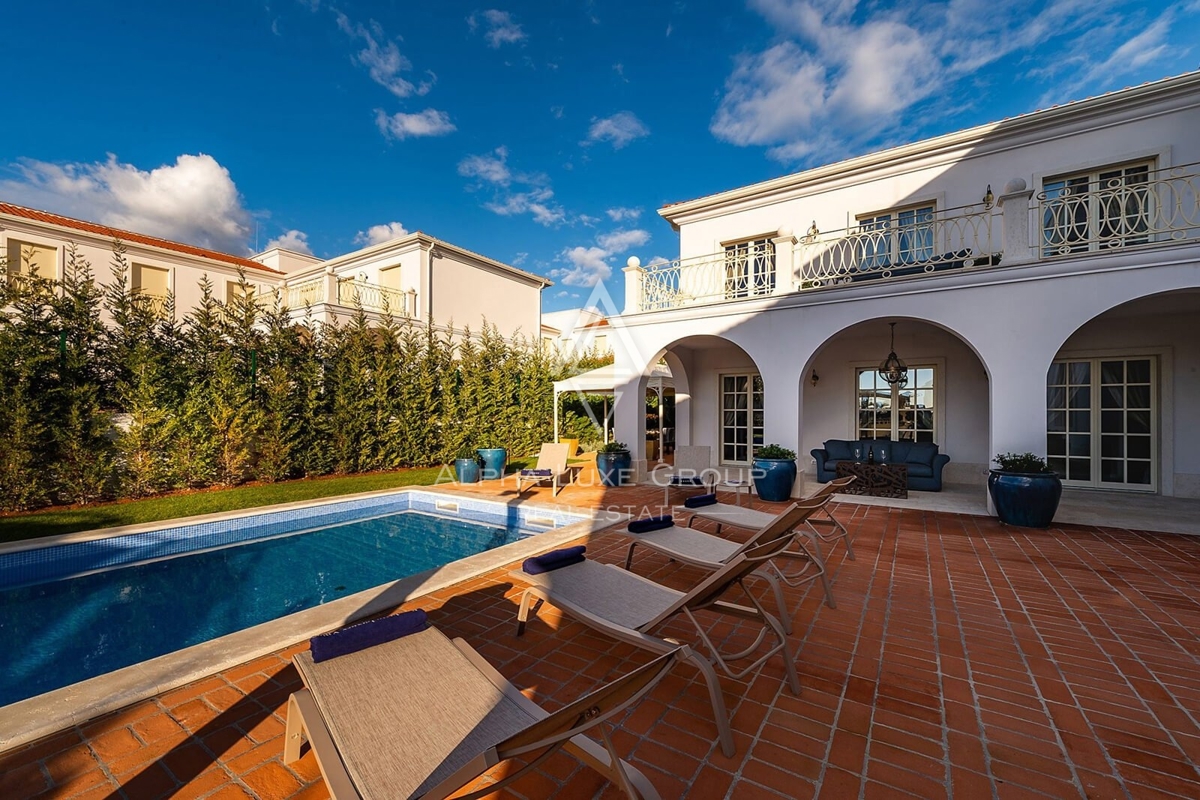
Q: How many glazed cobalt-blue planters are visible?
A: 5